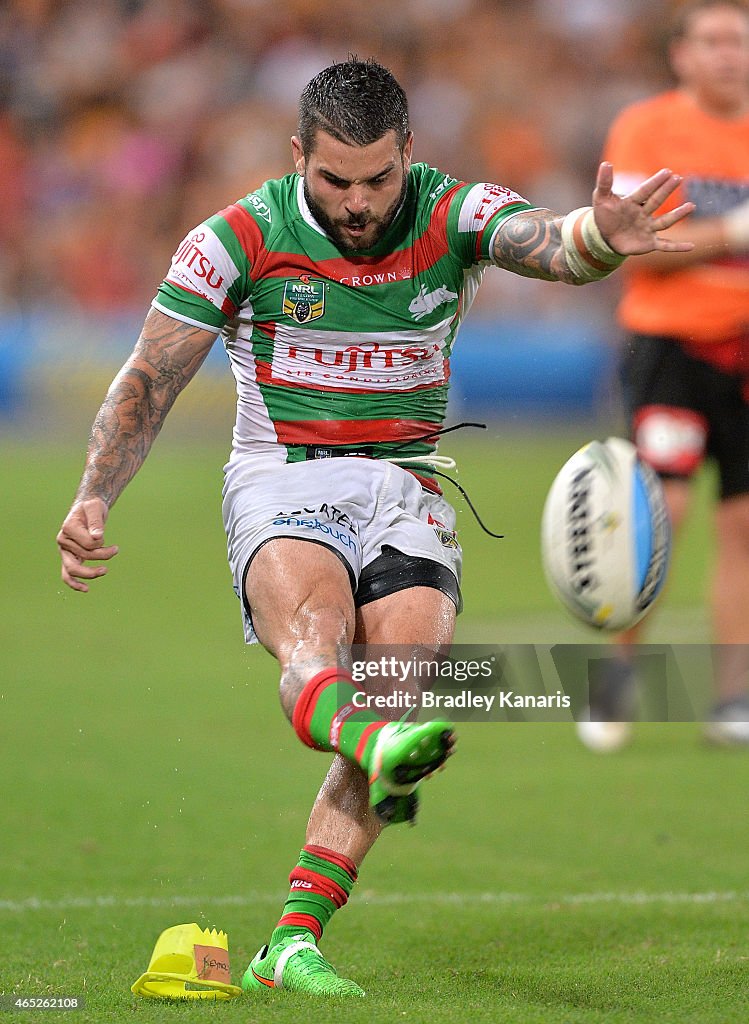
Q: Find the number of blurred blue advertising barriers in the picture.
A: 2